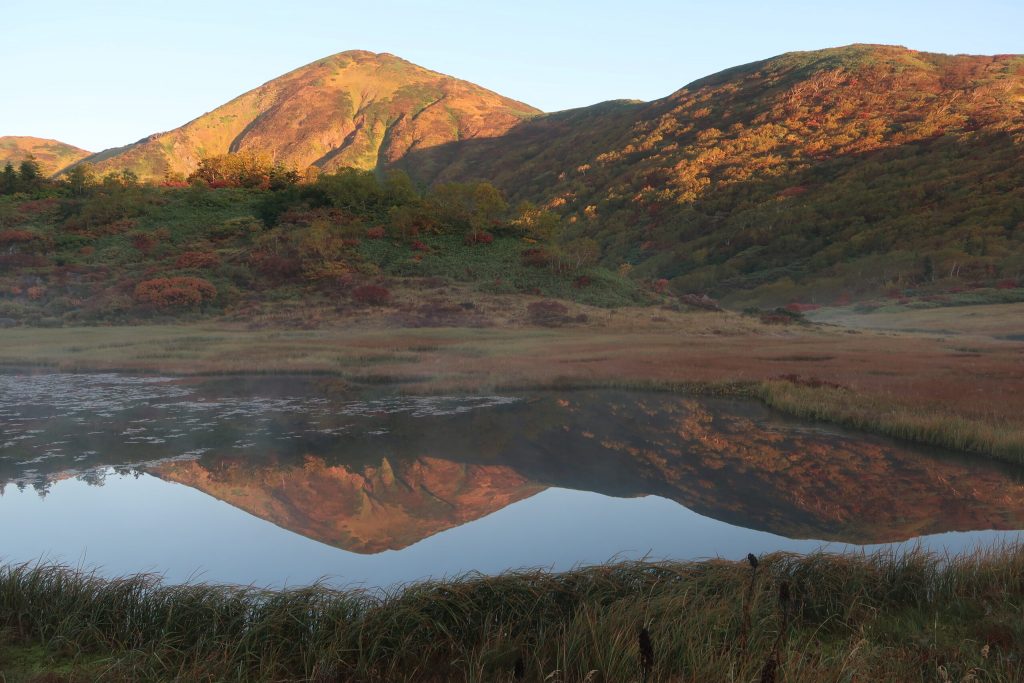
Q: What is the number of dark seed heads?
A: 5